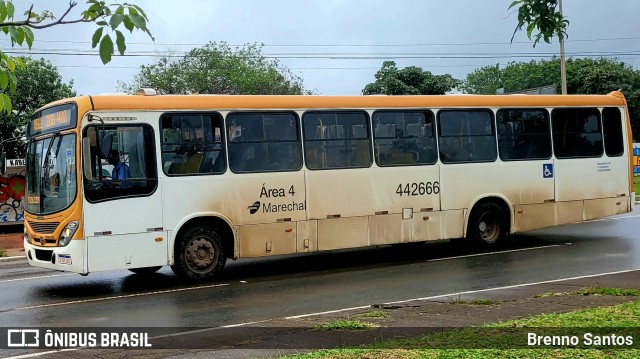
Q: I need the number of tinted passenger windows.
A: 8